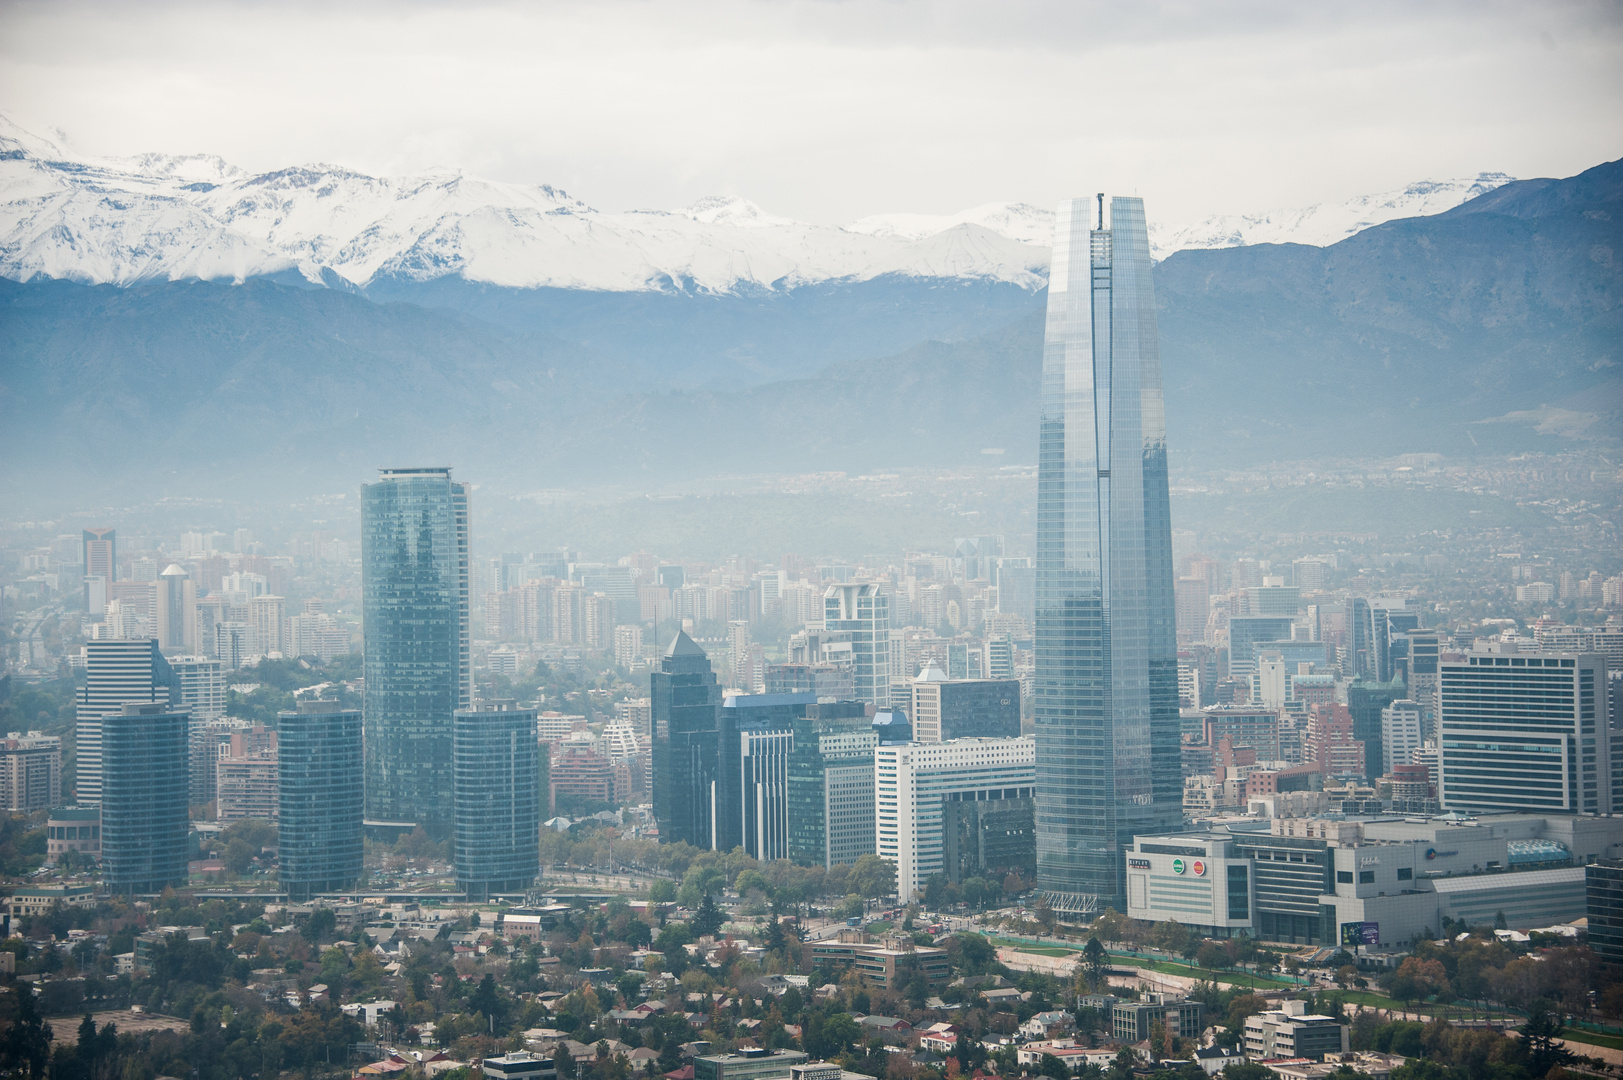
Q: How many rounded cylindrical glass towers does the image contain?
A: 4